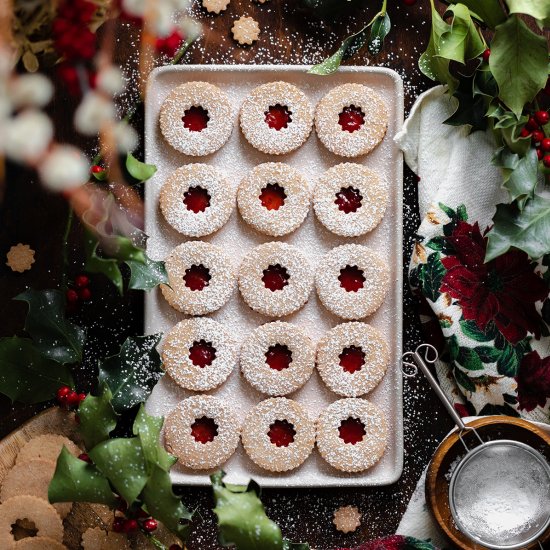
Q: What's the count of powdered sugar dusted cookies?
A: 15